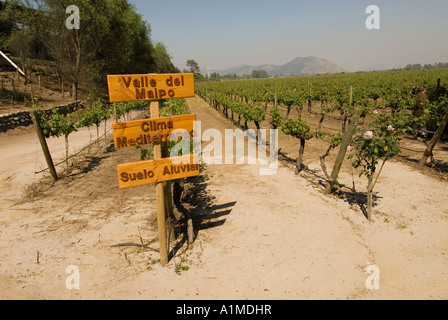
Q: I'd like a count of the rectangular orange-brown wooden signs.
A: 3